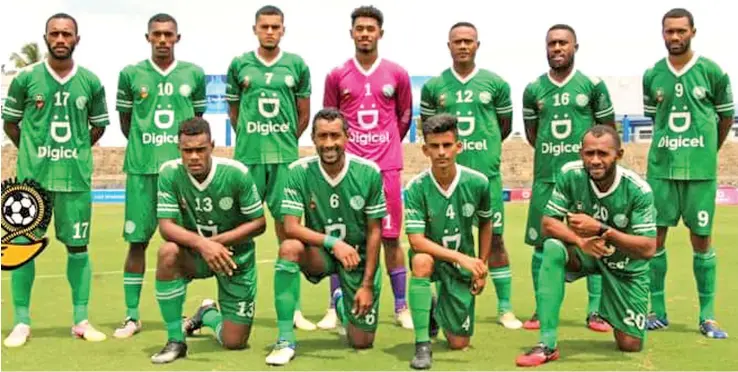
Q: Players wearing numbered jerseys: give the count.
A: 11